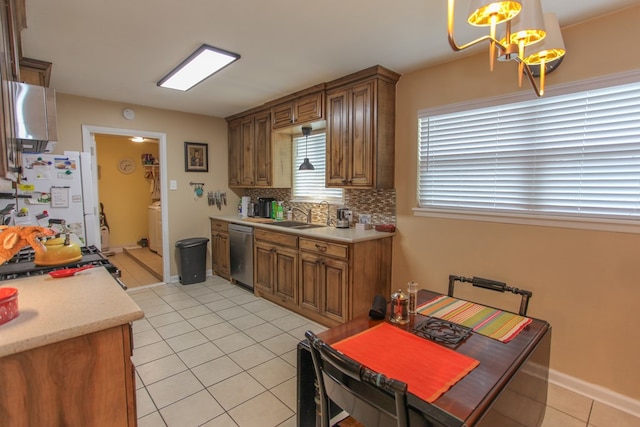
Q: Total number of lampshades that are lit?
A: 3